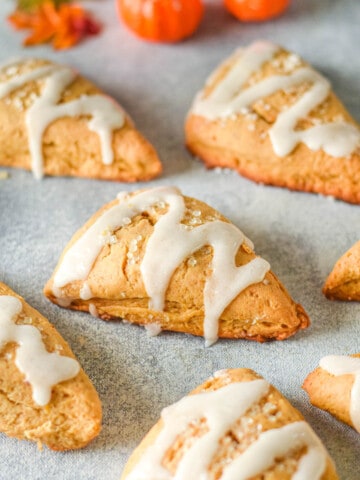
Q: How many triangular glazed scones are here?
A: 7